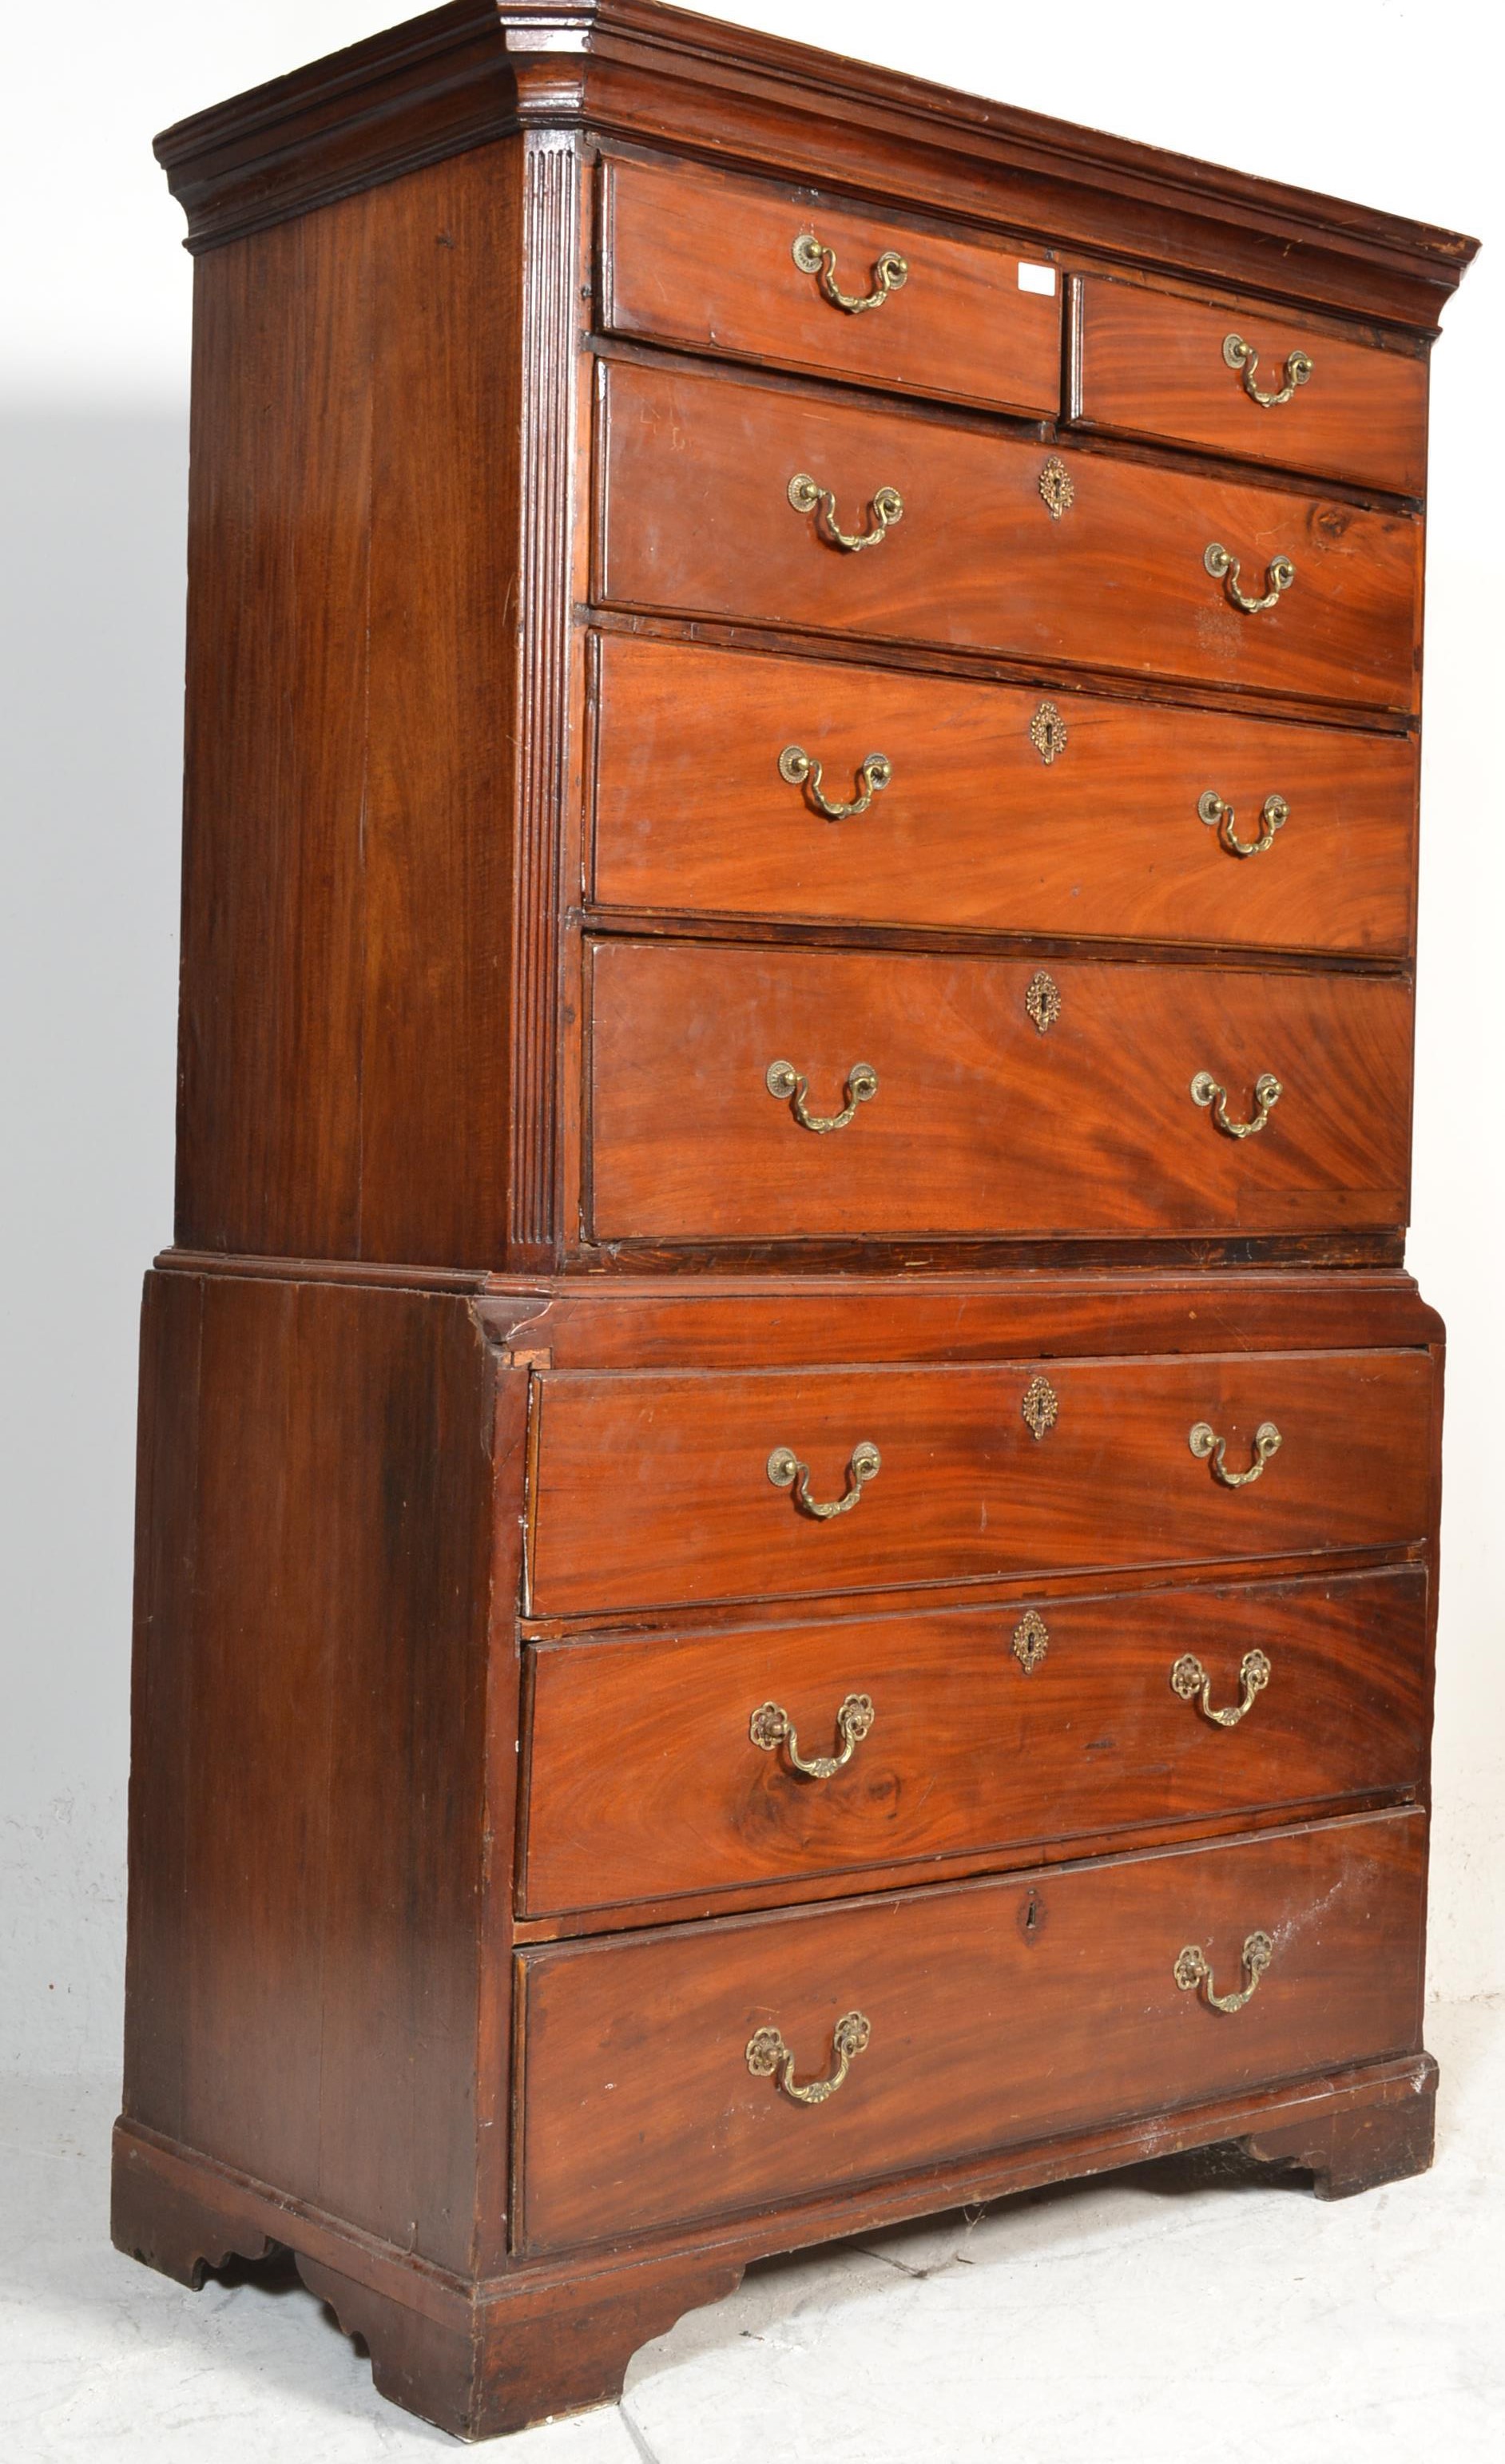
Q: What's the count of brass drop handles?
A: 14